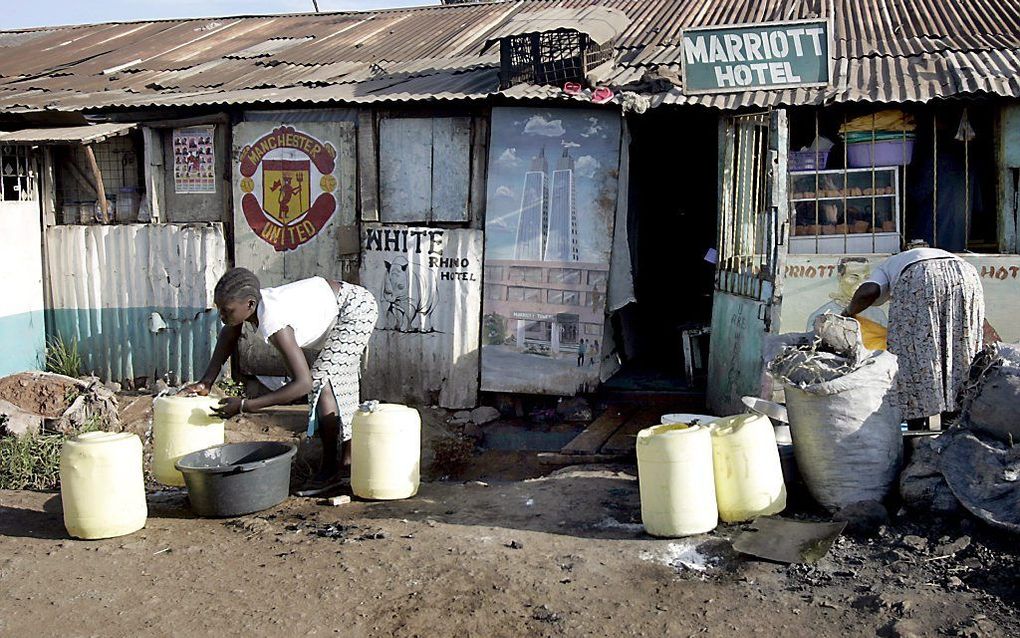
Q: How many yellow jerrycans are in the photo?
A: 5